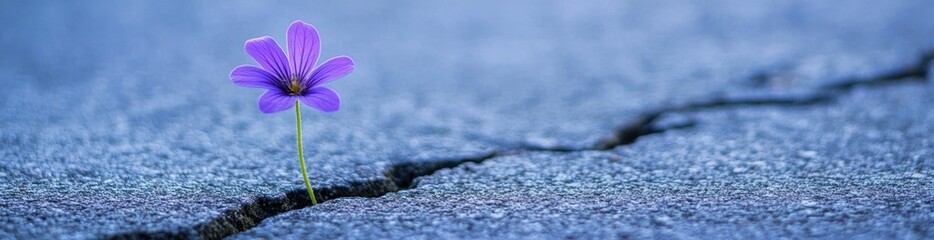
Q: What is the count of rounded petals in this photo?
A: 6